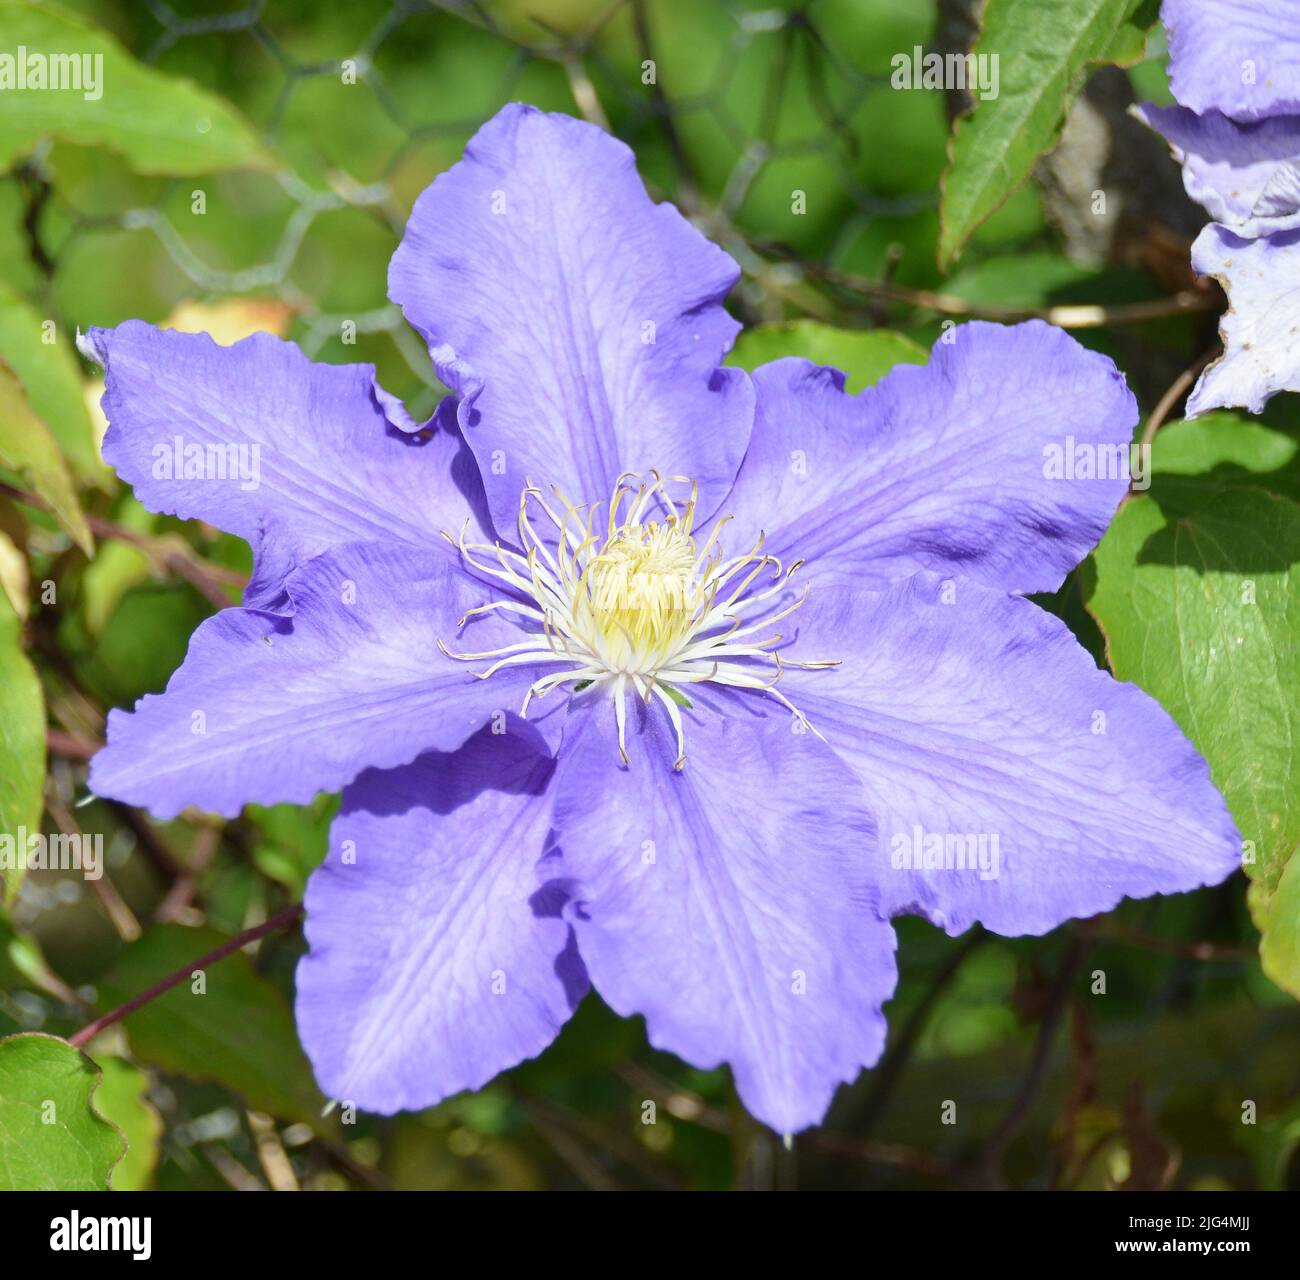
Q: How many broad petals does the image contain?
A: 7